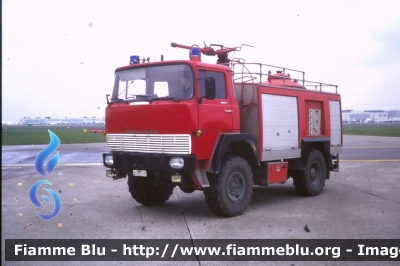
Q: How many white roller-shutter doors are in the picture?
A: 2